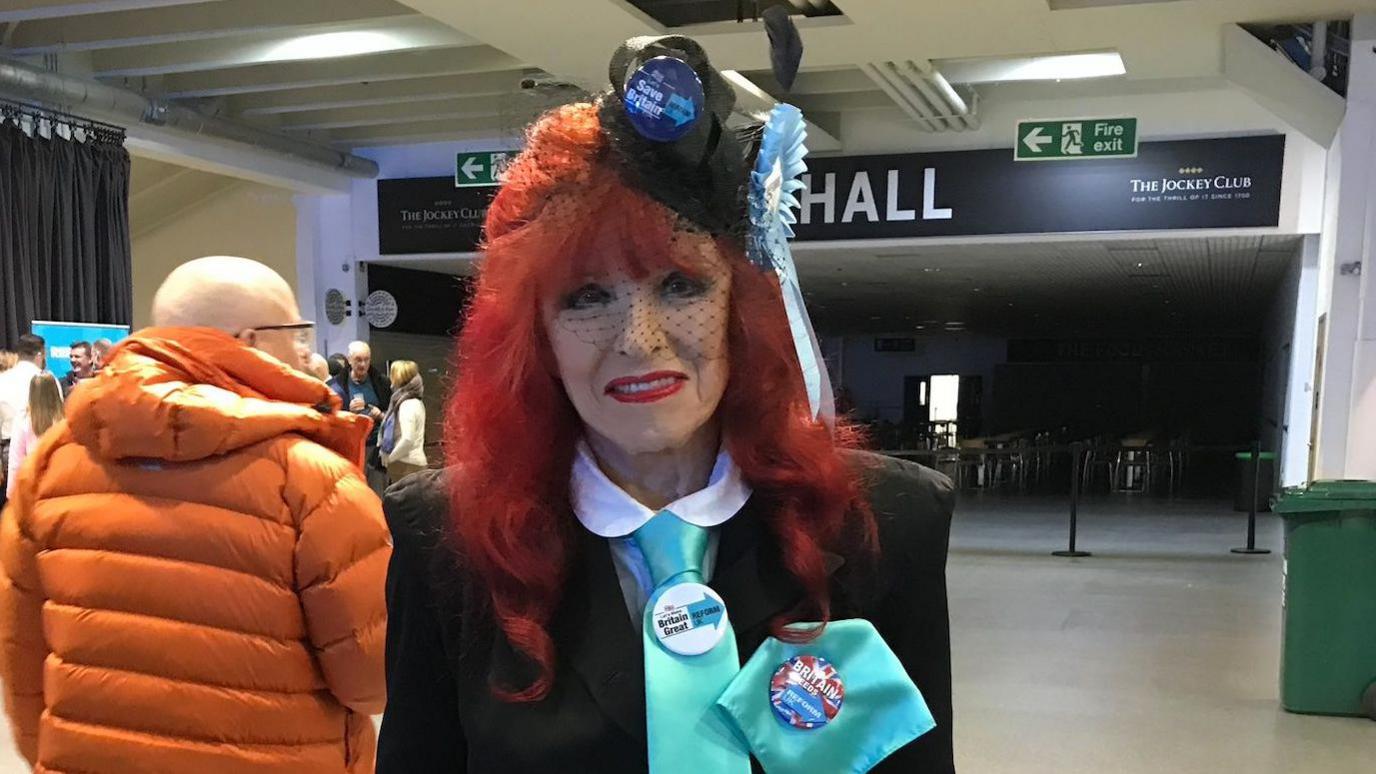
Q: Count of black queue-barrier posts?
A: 2